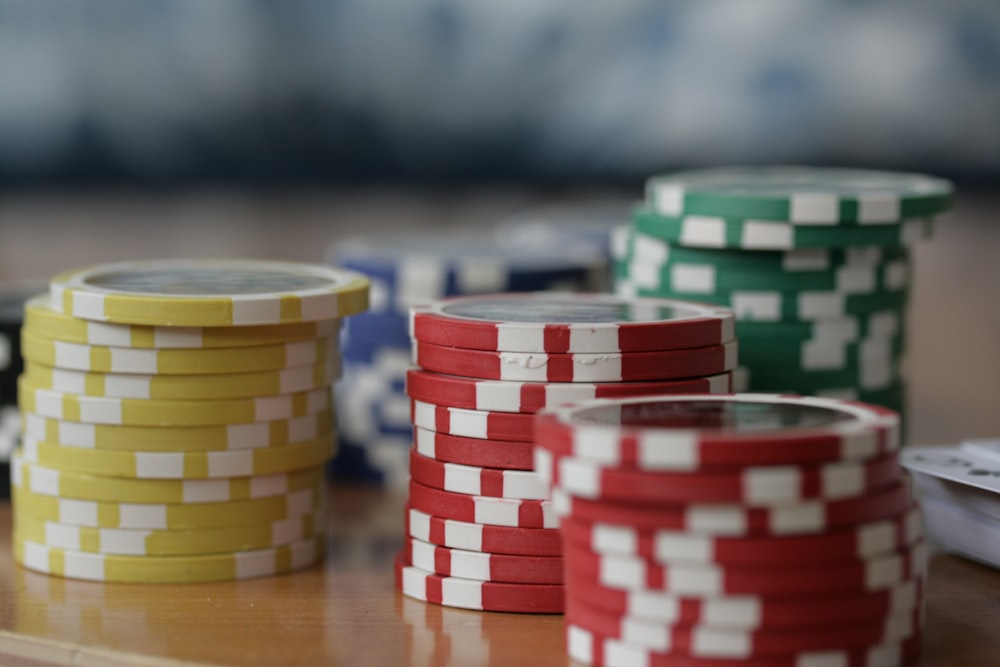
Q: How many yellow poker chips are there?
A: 11